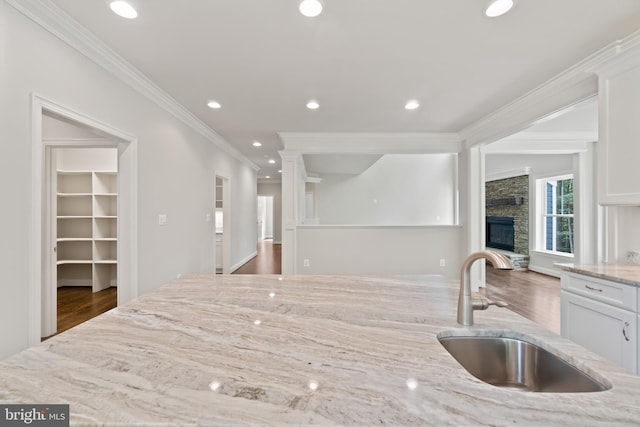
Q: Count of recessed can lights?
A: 10